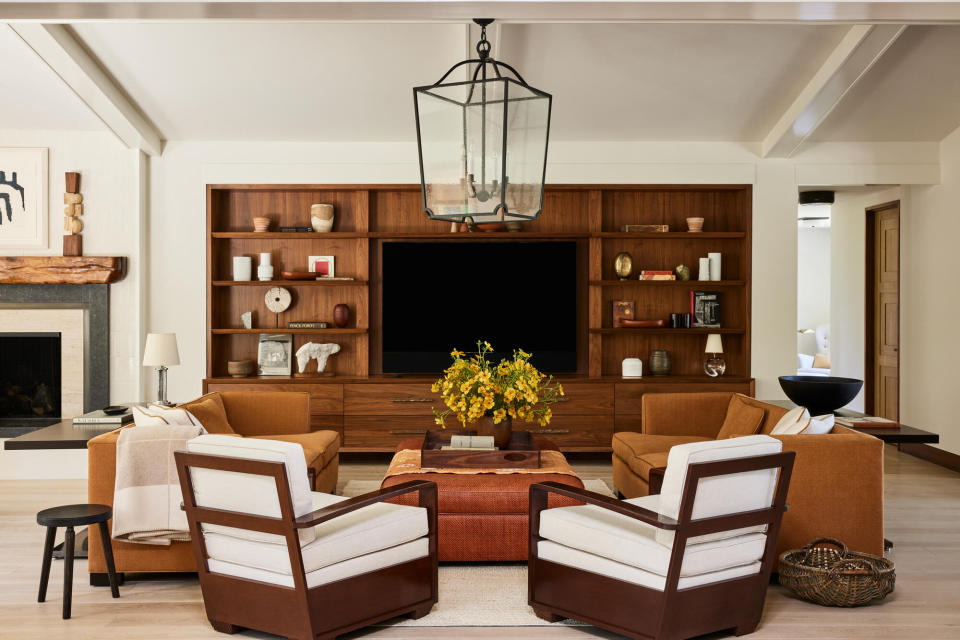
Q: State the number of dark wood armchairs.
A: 2